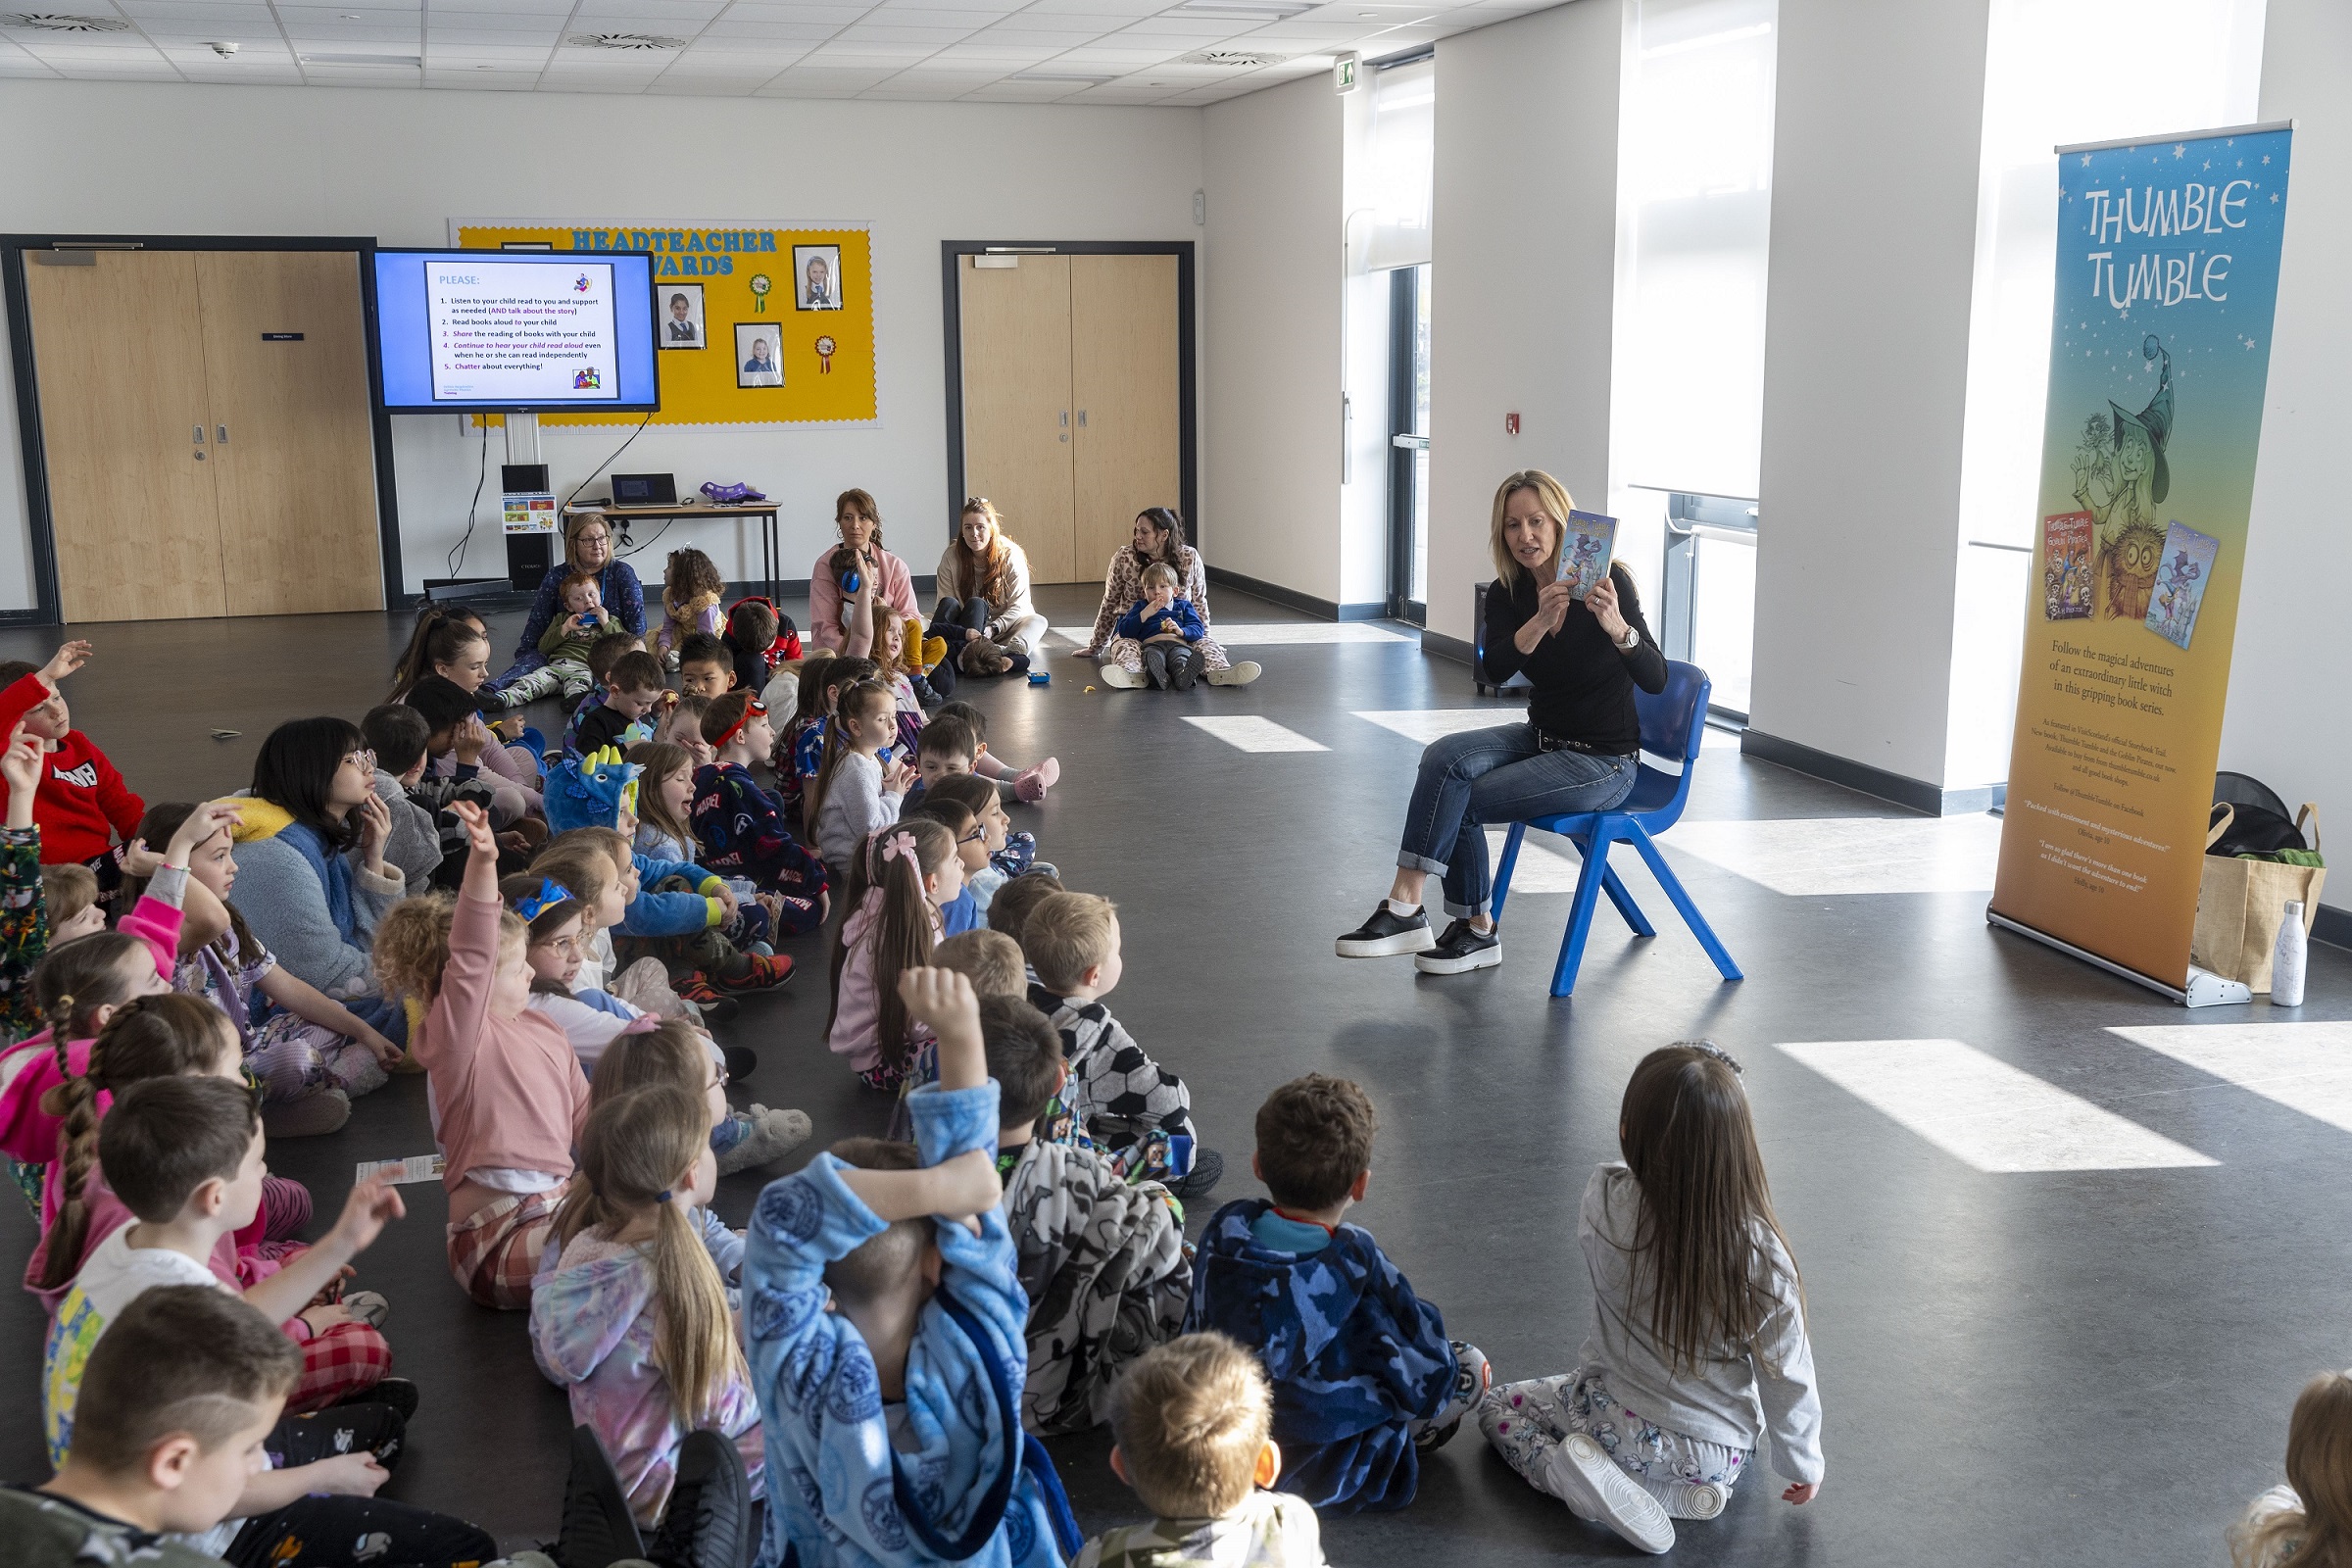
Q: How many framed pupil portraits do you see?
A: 3